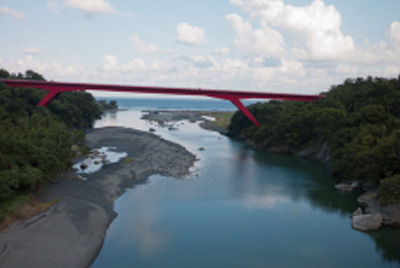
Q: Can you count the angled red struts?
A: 2